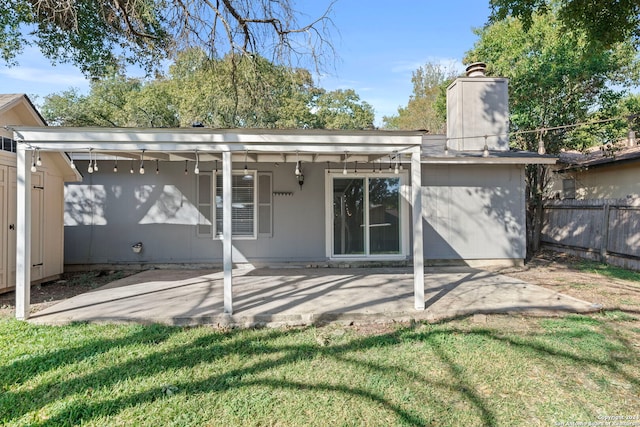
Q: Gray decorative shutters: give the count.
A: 2